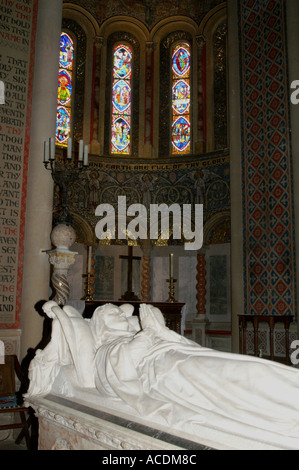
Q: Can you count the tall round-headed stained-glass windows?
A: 3